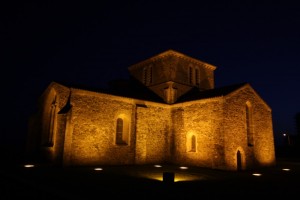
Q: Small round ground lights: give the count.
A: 6